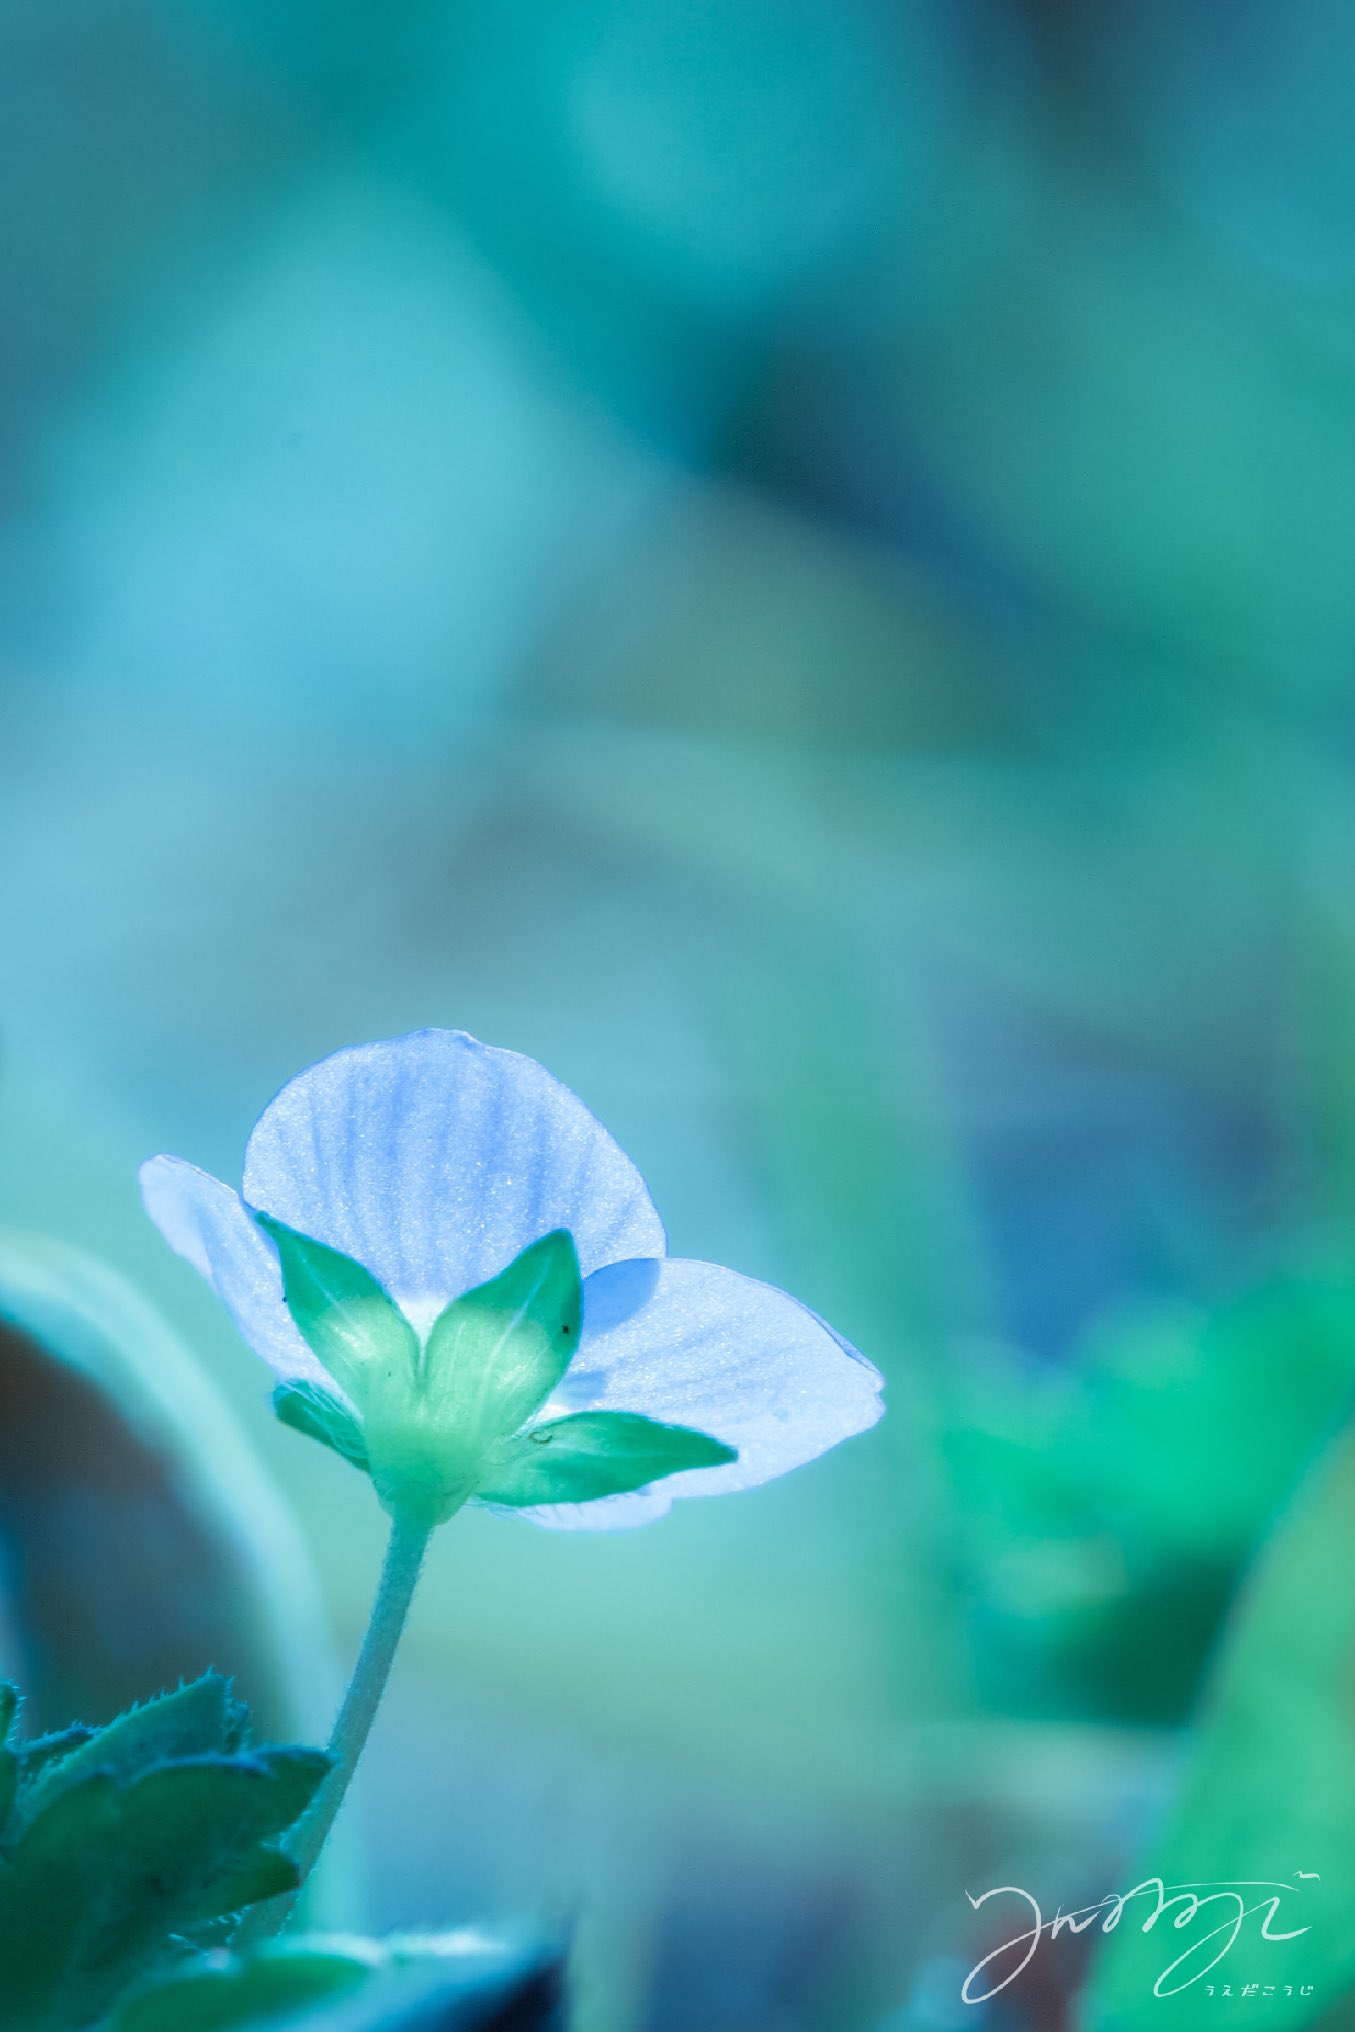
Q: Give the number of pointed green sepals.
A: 4